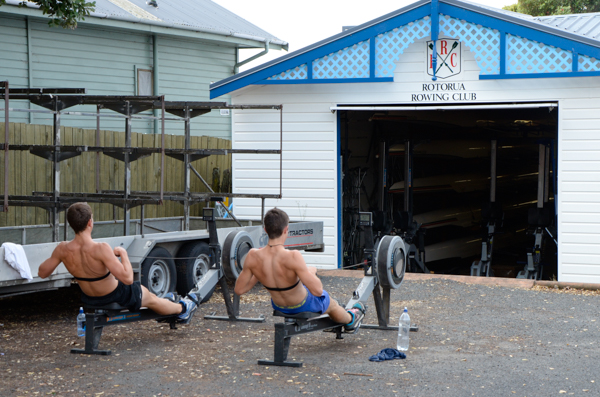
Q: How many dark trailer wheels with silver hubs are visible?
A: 2